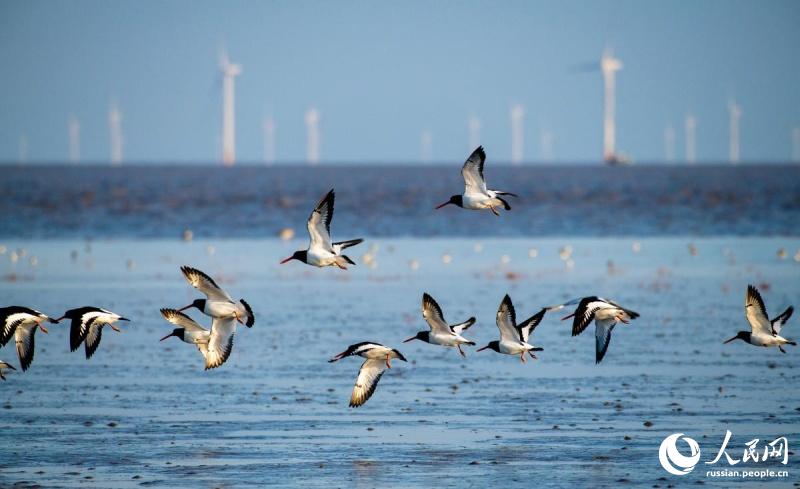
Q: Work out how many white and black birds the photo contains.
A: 12